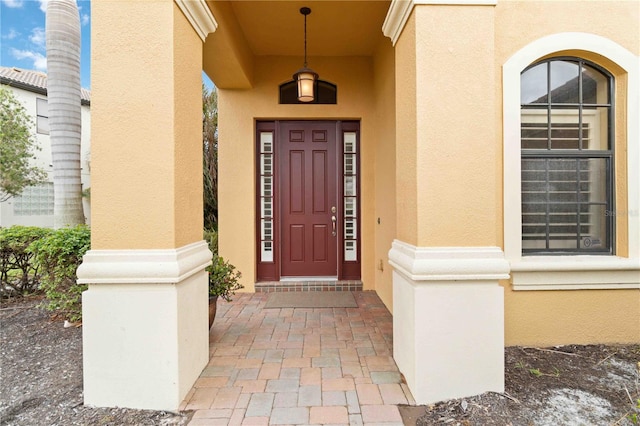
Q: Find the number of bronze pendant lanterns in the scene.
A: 1